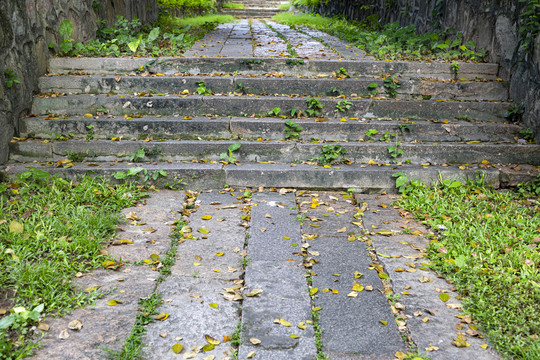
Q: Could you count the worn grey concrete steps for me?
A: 6